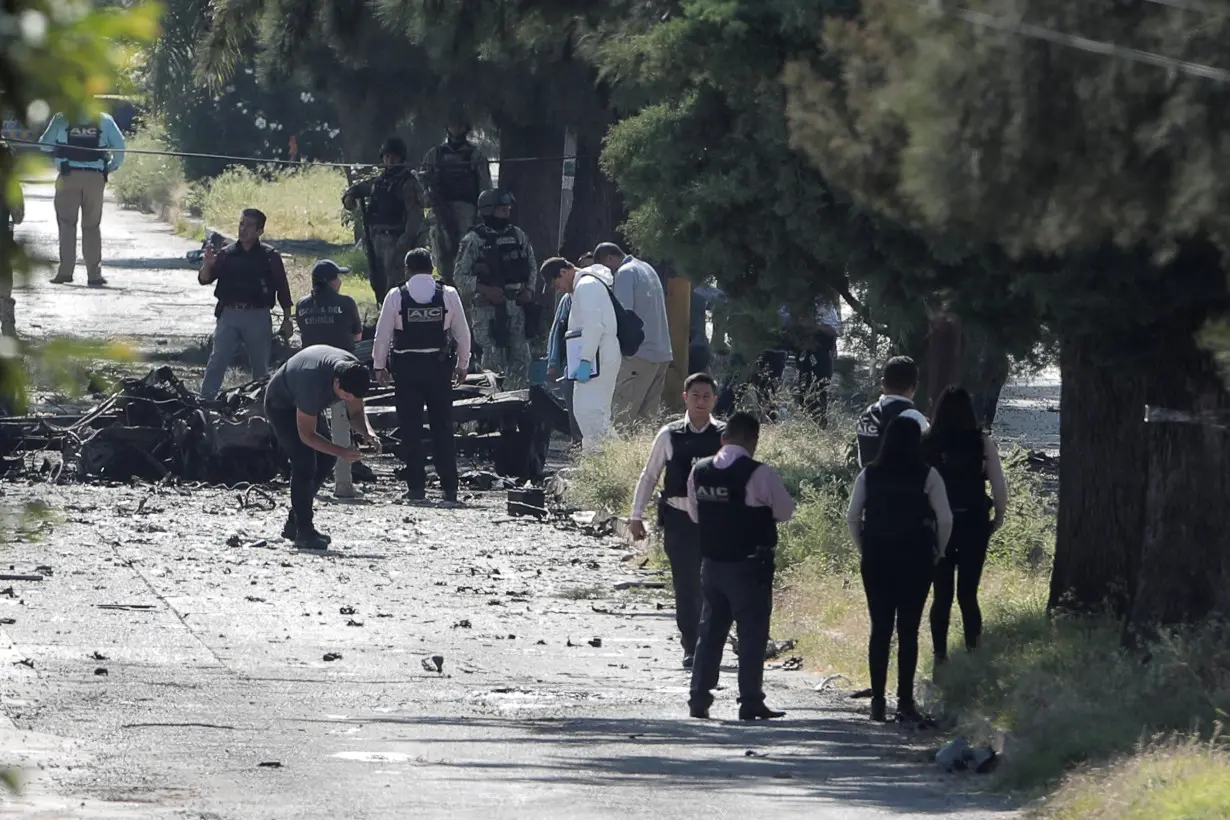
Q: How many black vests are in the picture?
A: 11